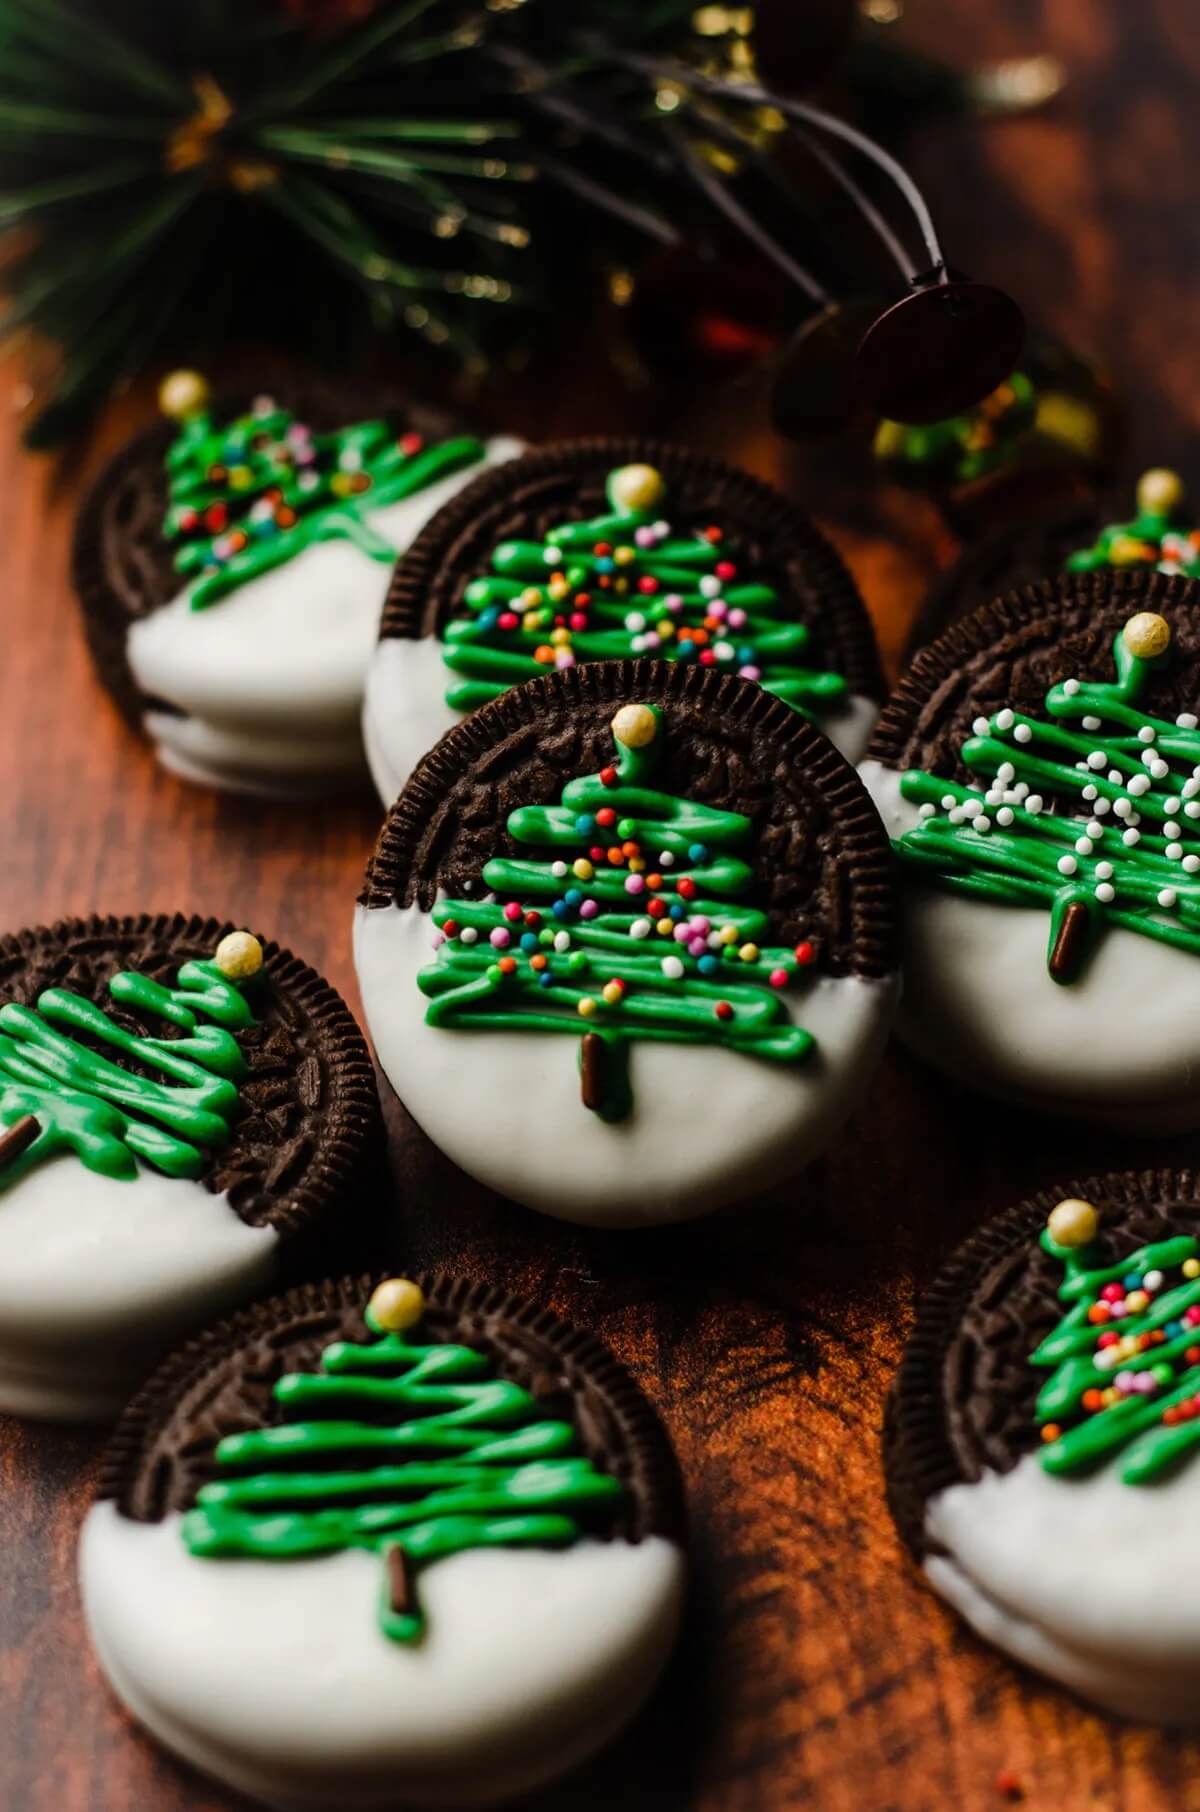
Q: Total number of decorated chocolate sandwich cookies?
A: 8